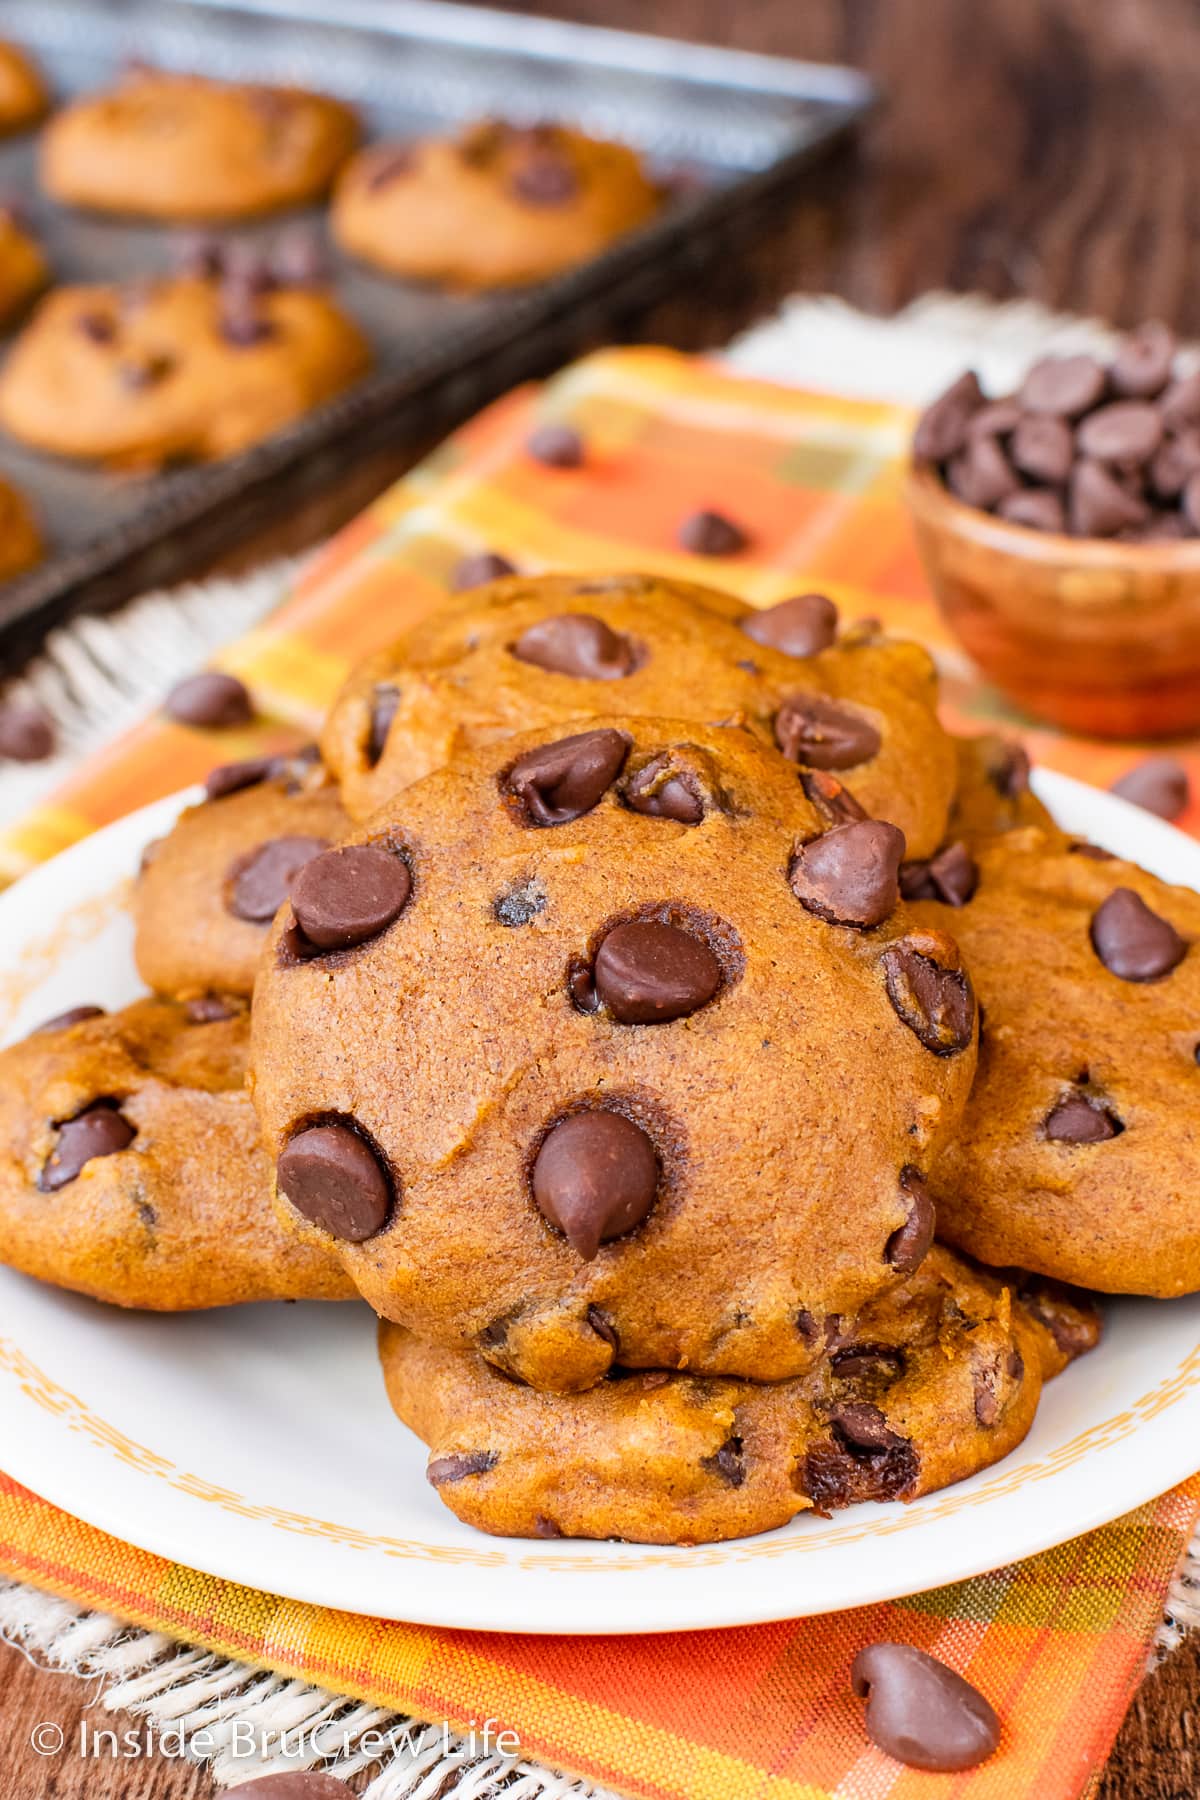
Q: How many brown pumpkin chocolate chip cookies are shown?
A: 13